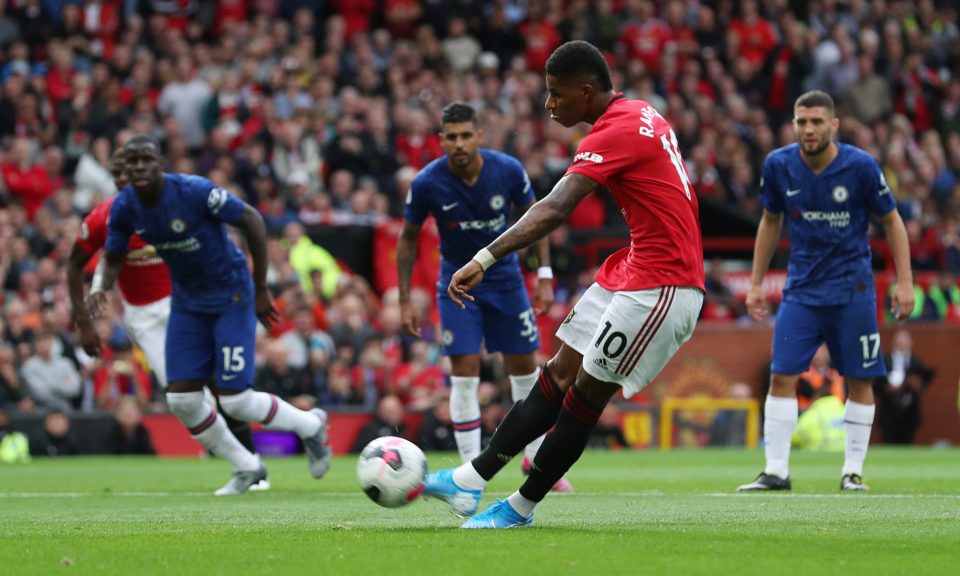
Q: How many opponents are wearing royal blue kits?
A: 3